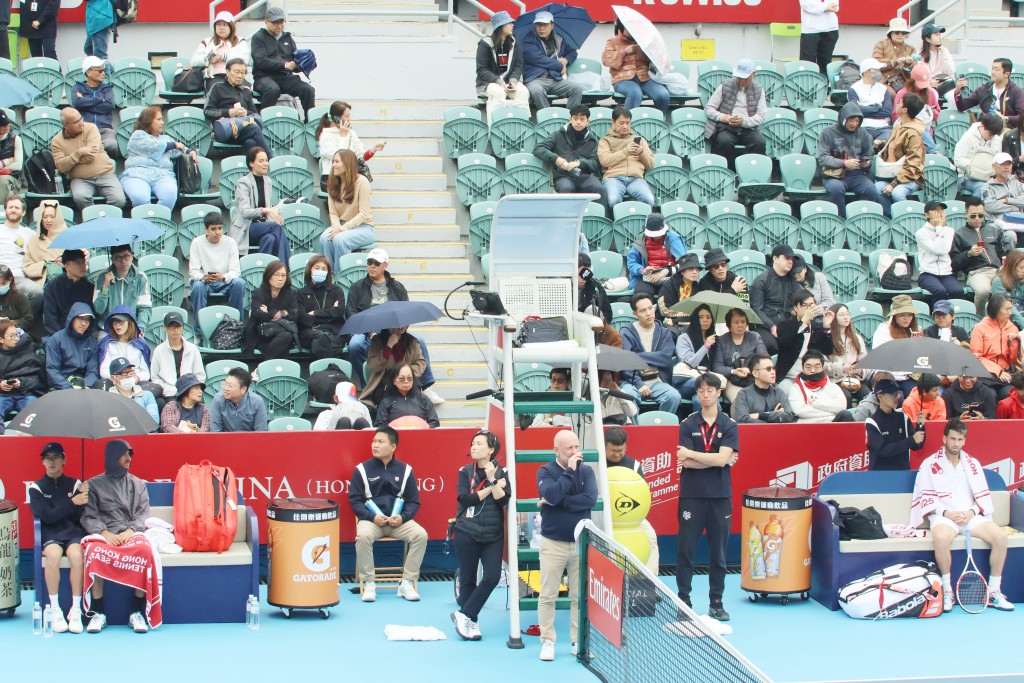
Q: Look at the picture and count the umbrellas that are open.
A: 9